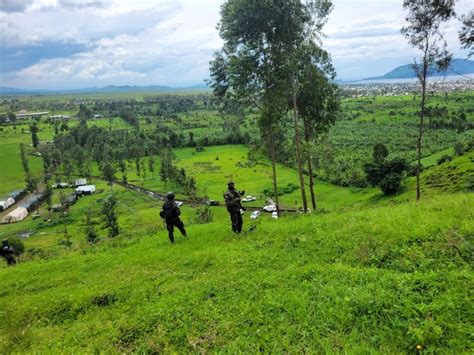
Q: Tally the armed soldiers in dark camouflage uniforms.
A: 3